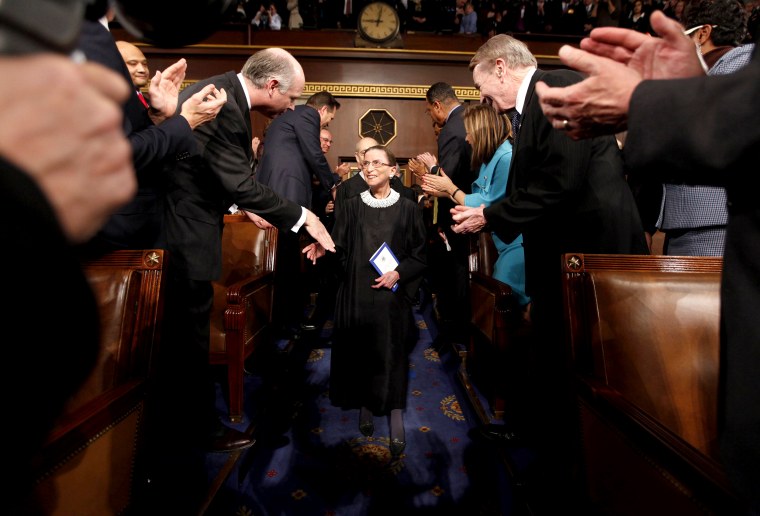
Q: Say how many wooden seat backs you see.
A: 4